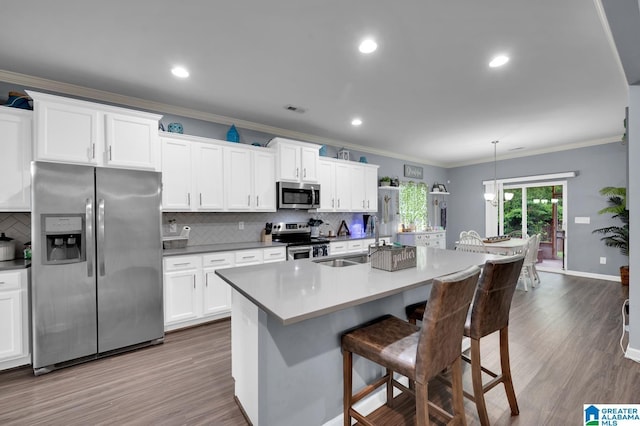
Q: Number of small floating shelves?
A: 2